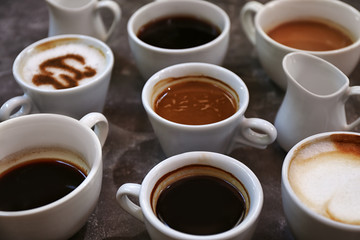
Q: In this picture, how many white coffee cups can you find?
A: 7